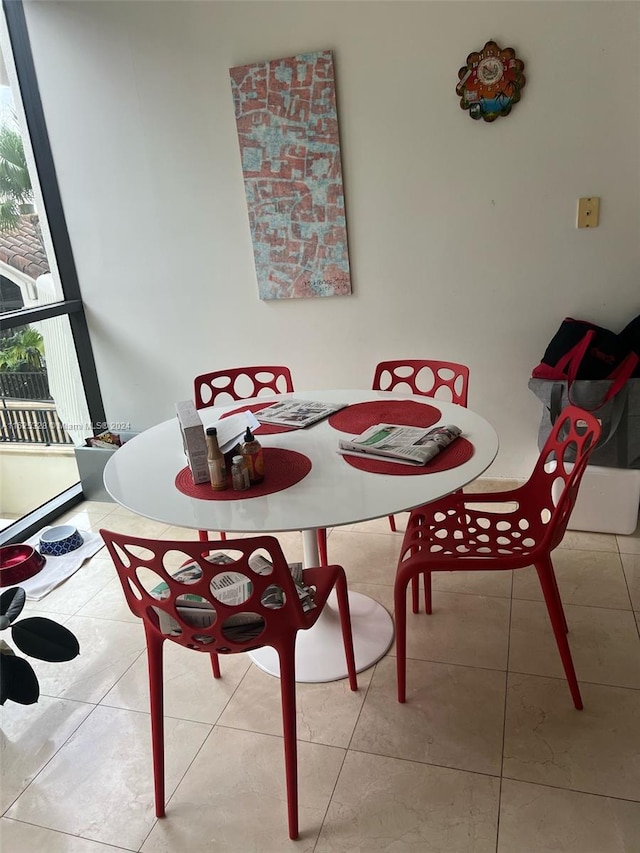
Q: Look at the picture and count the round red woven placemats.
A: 4